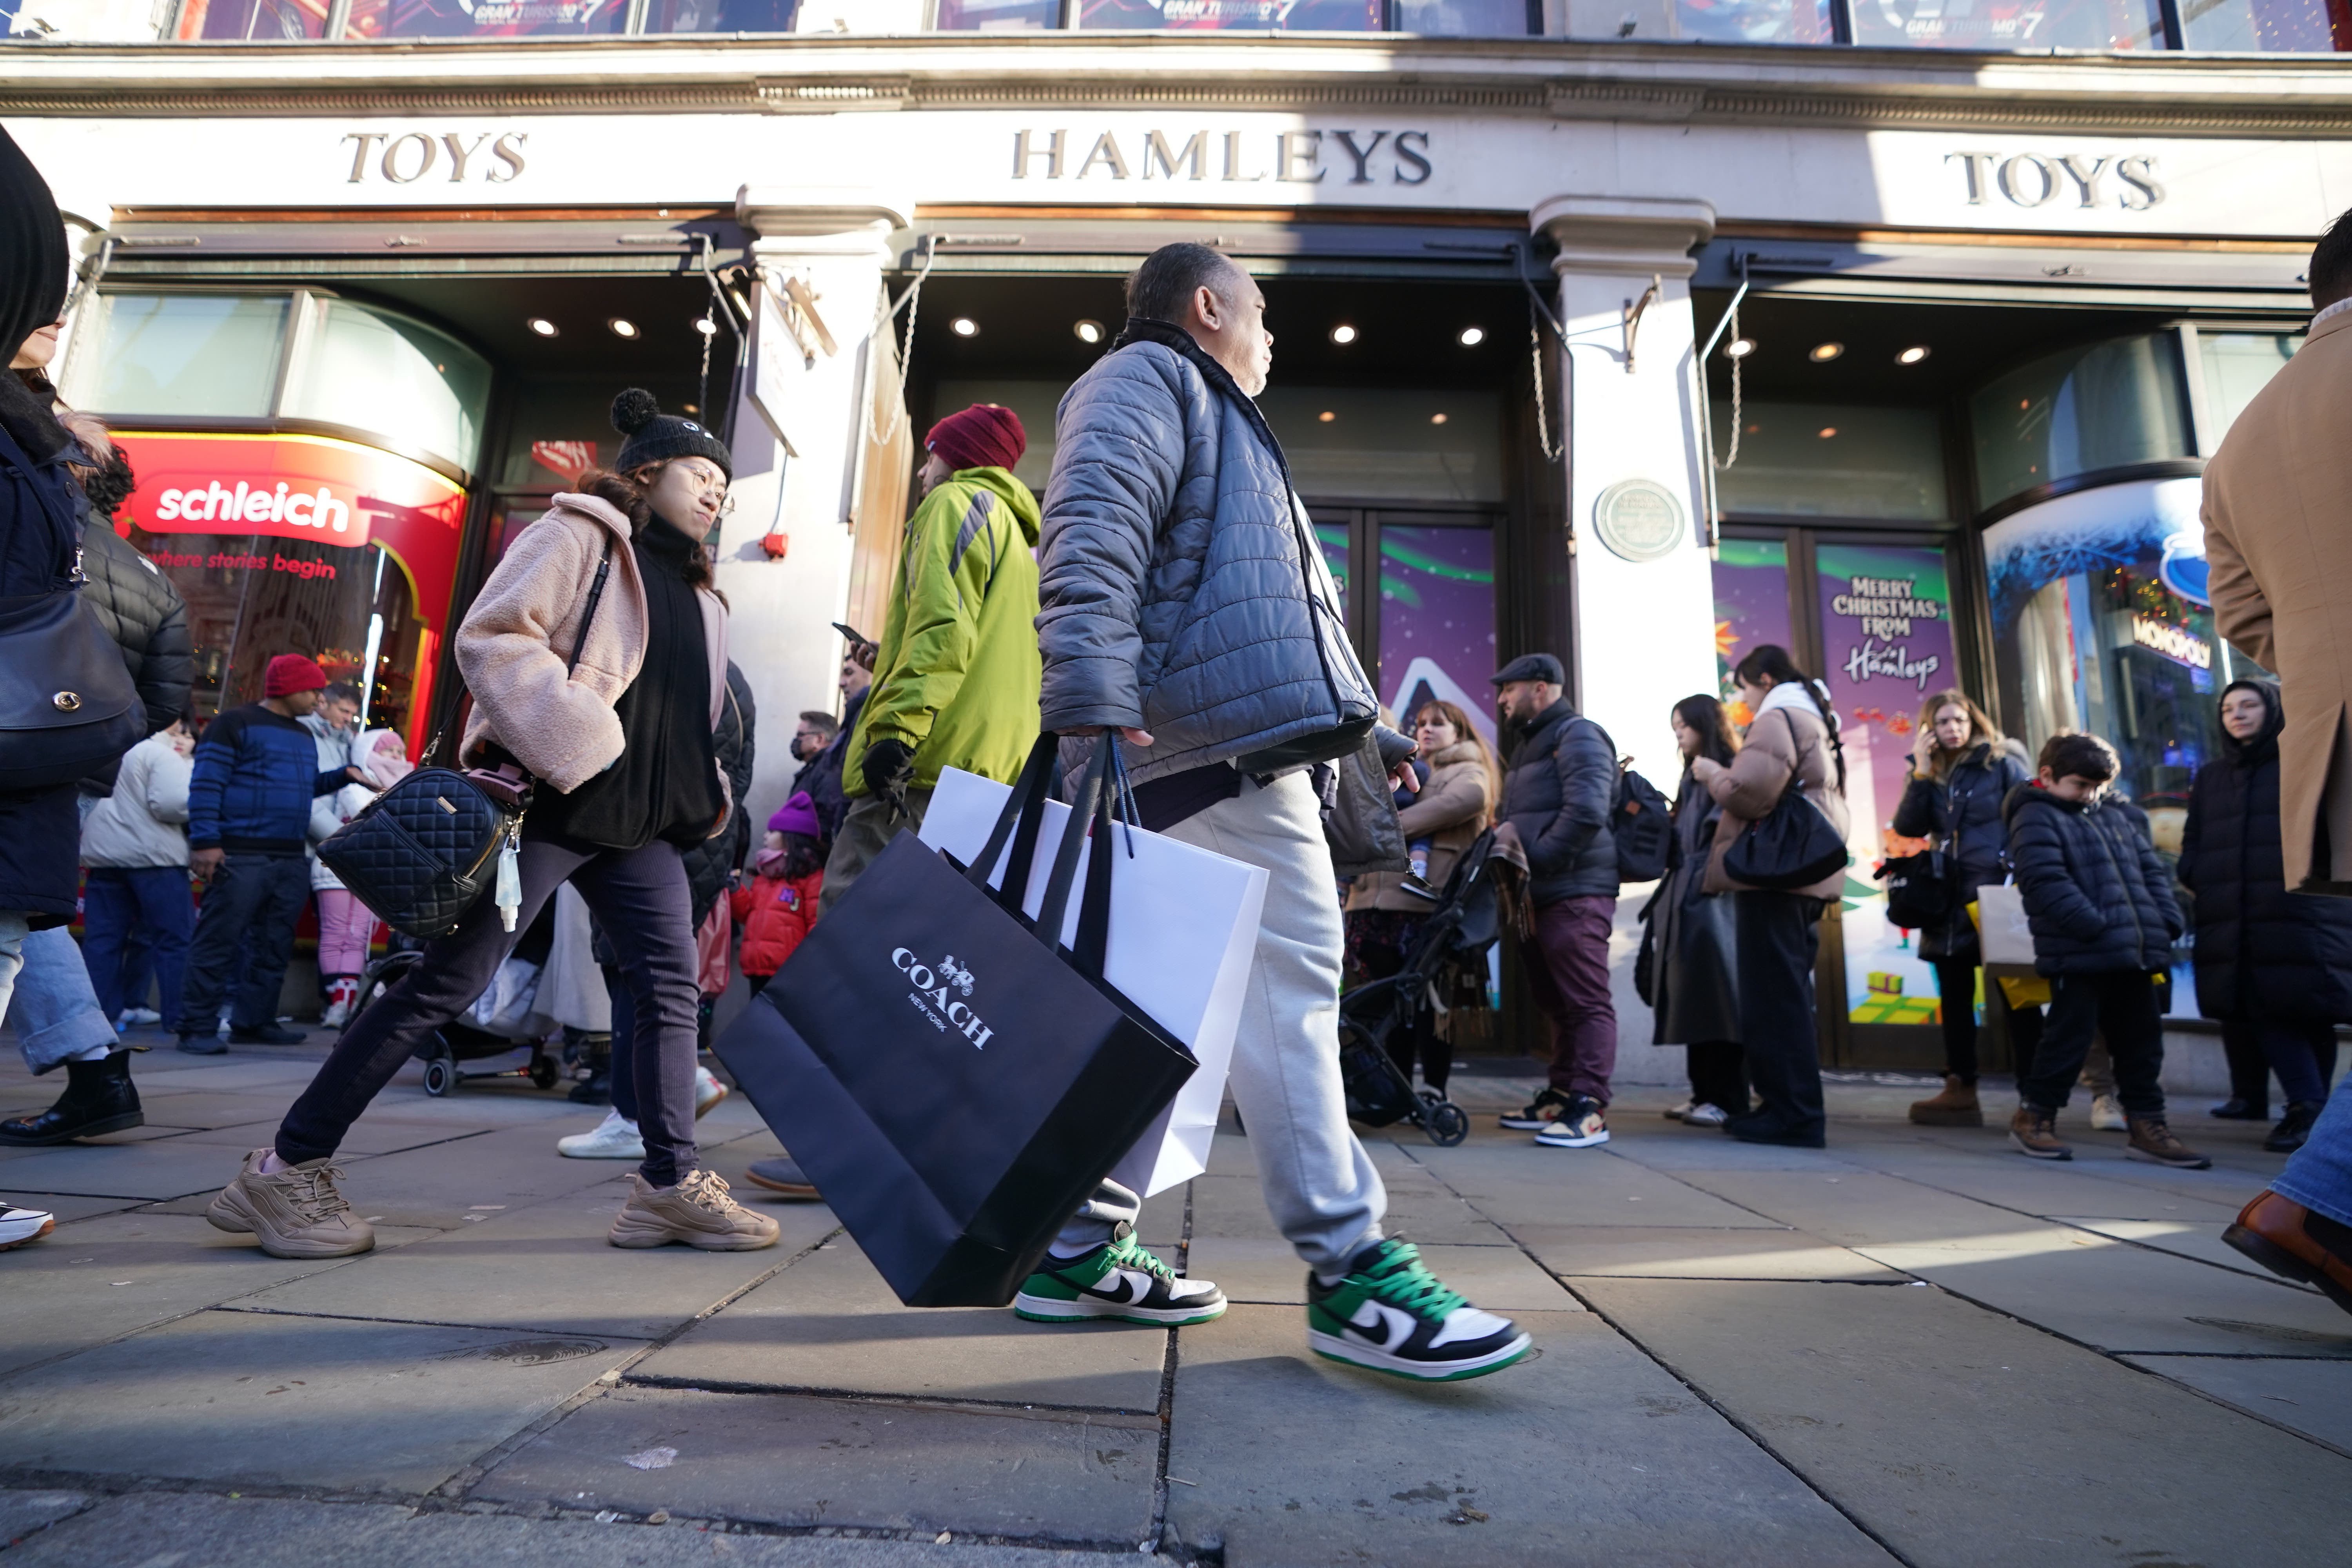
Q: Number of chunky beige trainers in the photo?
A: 2